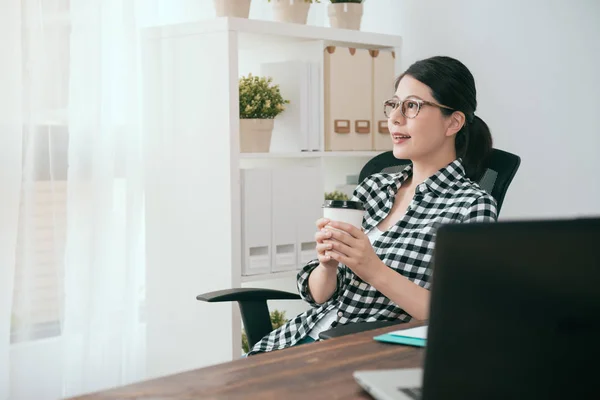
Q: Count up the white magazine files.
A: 3